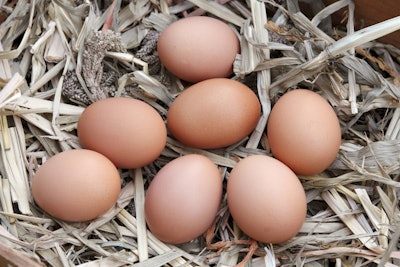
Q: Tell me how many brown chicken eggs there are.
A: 7